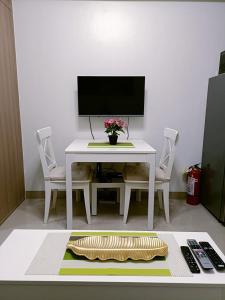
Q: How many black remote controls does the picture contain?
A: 2